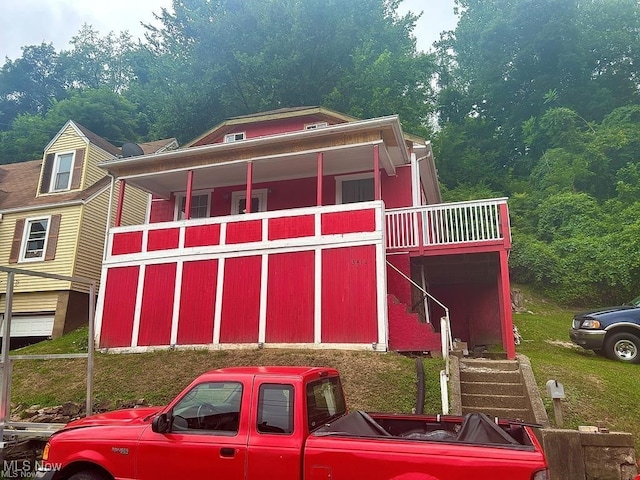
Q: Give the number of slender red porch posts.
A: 5